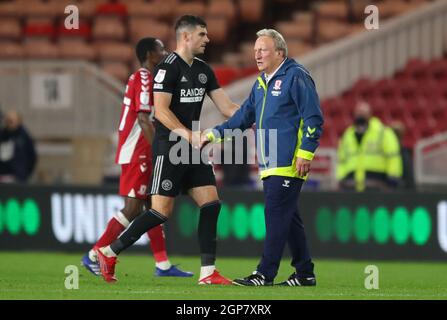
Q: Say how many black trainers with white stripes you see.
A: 2